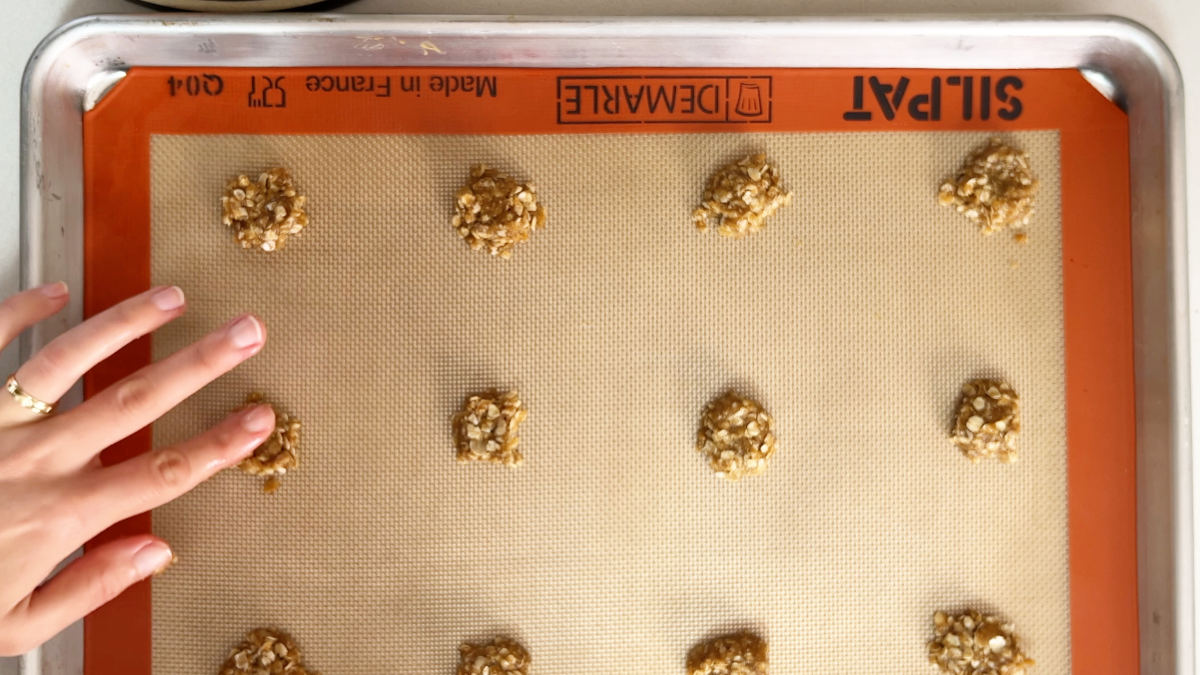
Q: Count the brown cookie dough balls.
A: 12